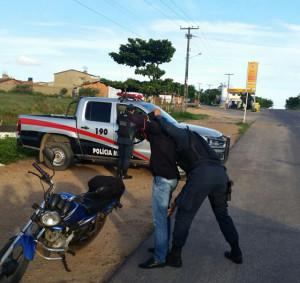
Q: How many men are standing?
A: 3